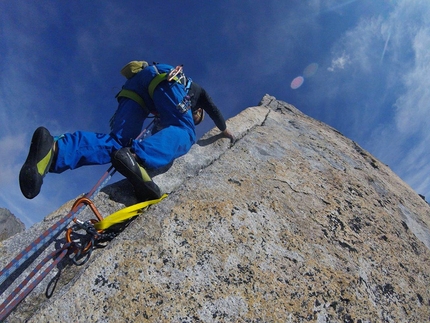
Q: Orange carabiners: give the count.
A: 2